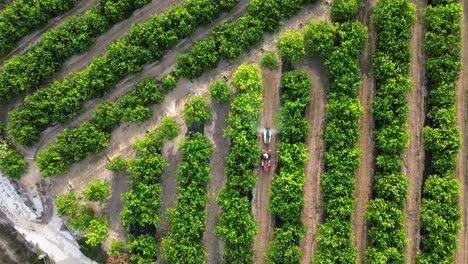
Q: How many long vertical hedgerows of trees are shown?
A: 7